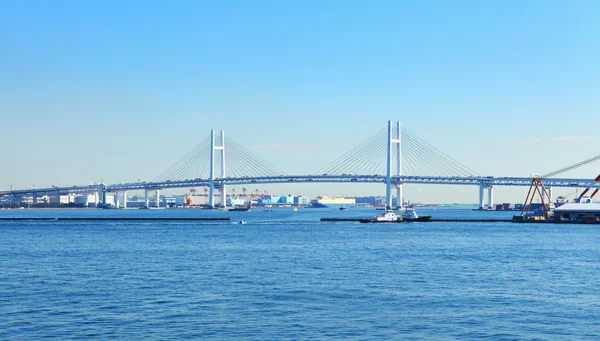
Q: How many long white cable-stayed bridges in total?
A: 1